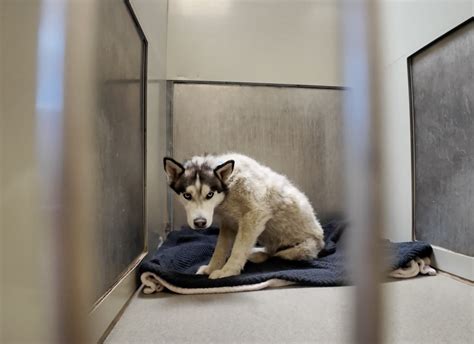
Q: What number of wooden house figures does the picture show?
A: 0